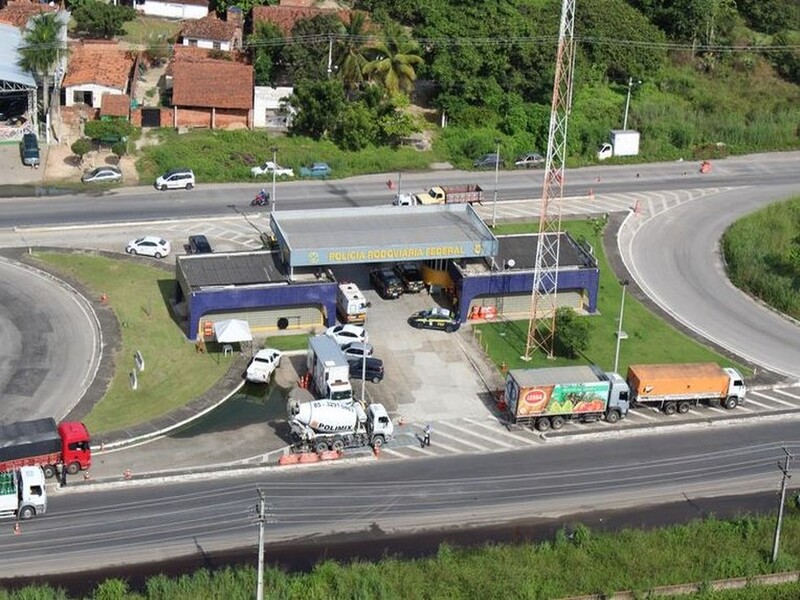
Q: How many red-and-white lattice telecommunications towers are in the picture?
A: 1